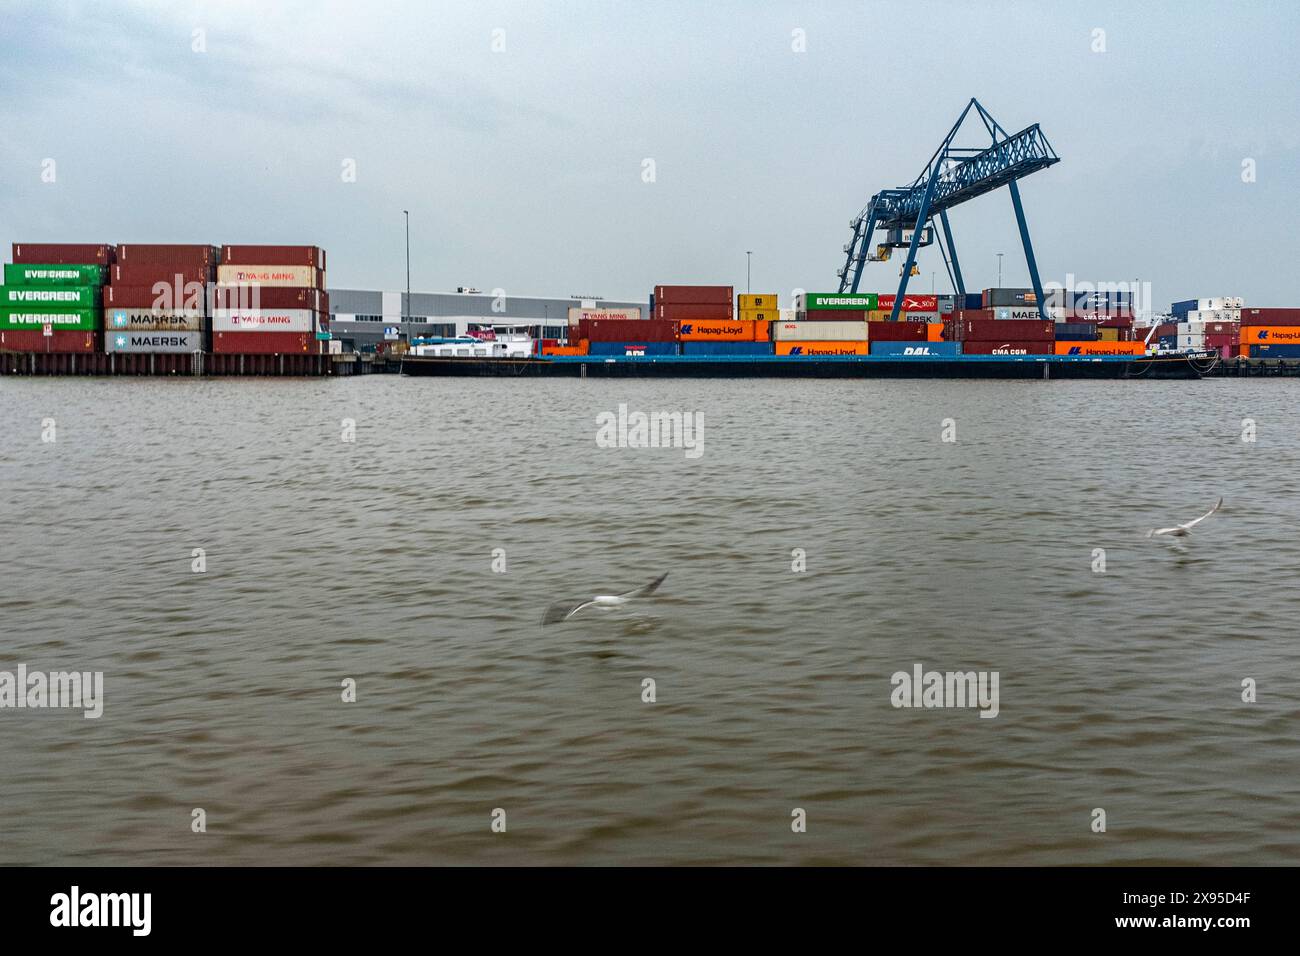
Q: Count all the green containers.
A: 4